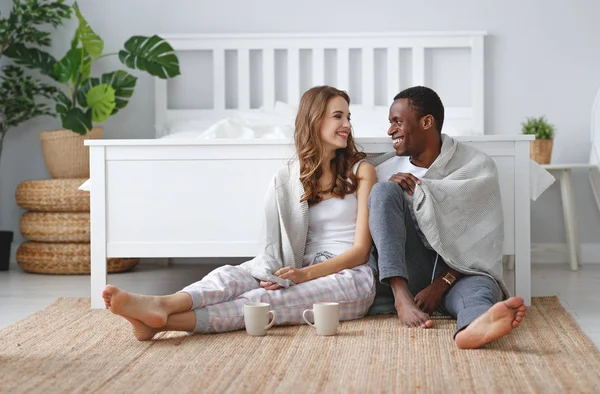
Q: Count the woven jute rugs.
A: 1